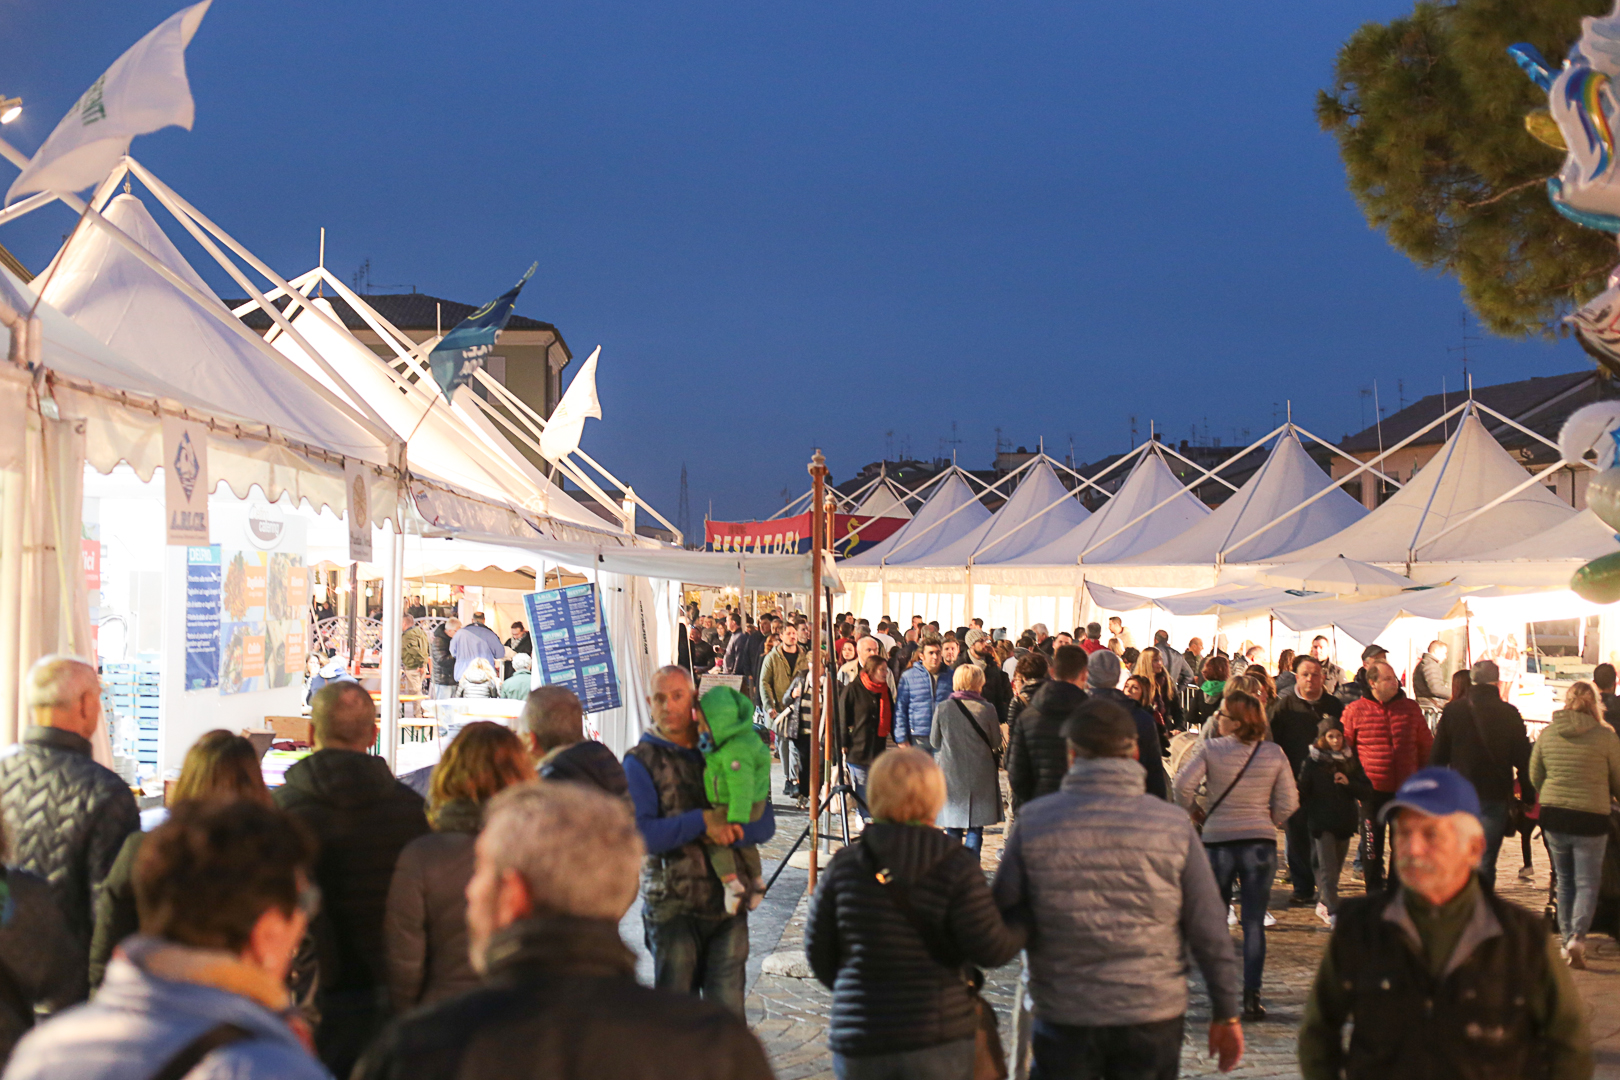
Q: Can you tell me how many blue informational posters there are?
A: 2